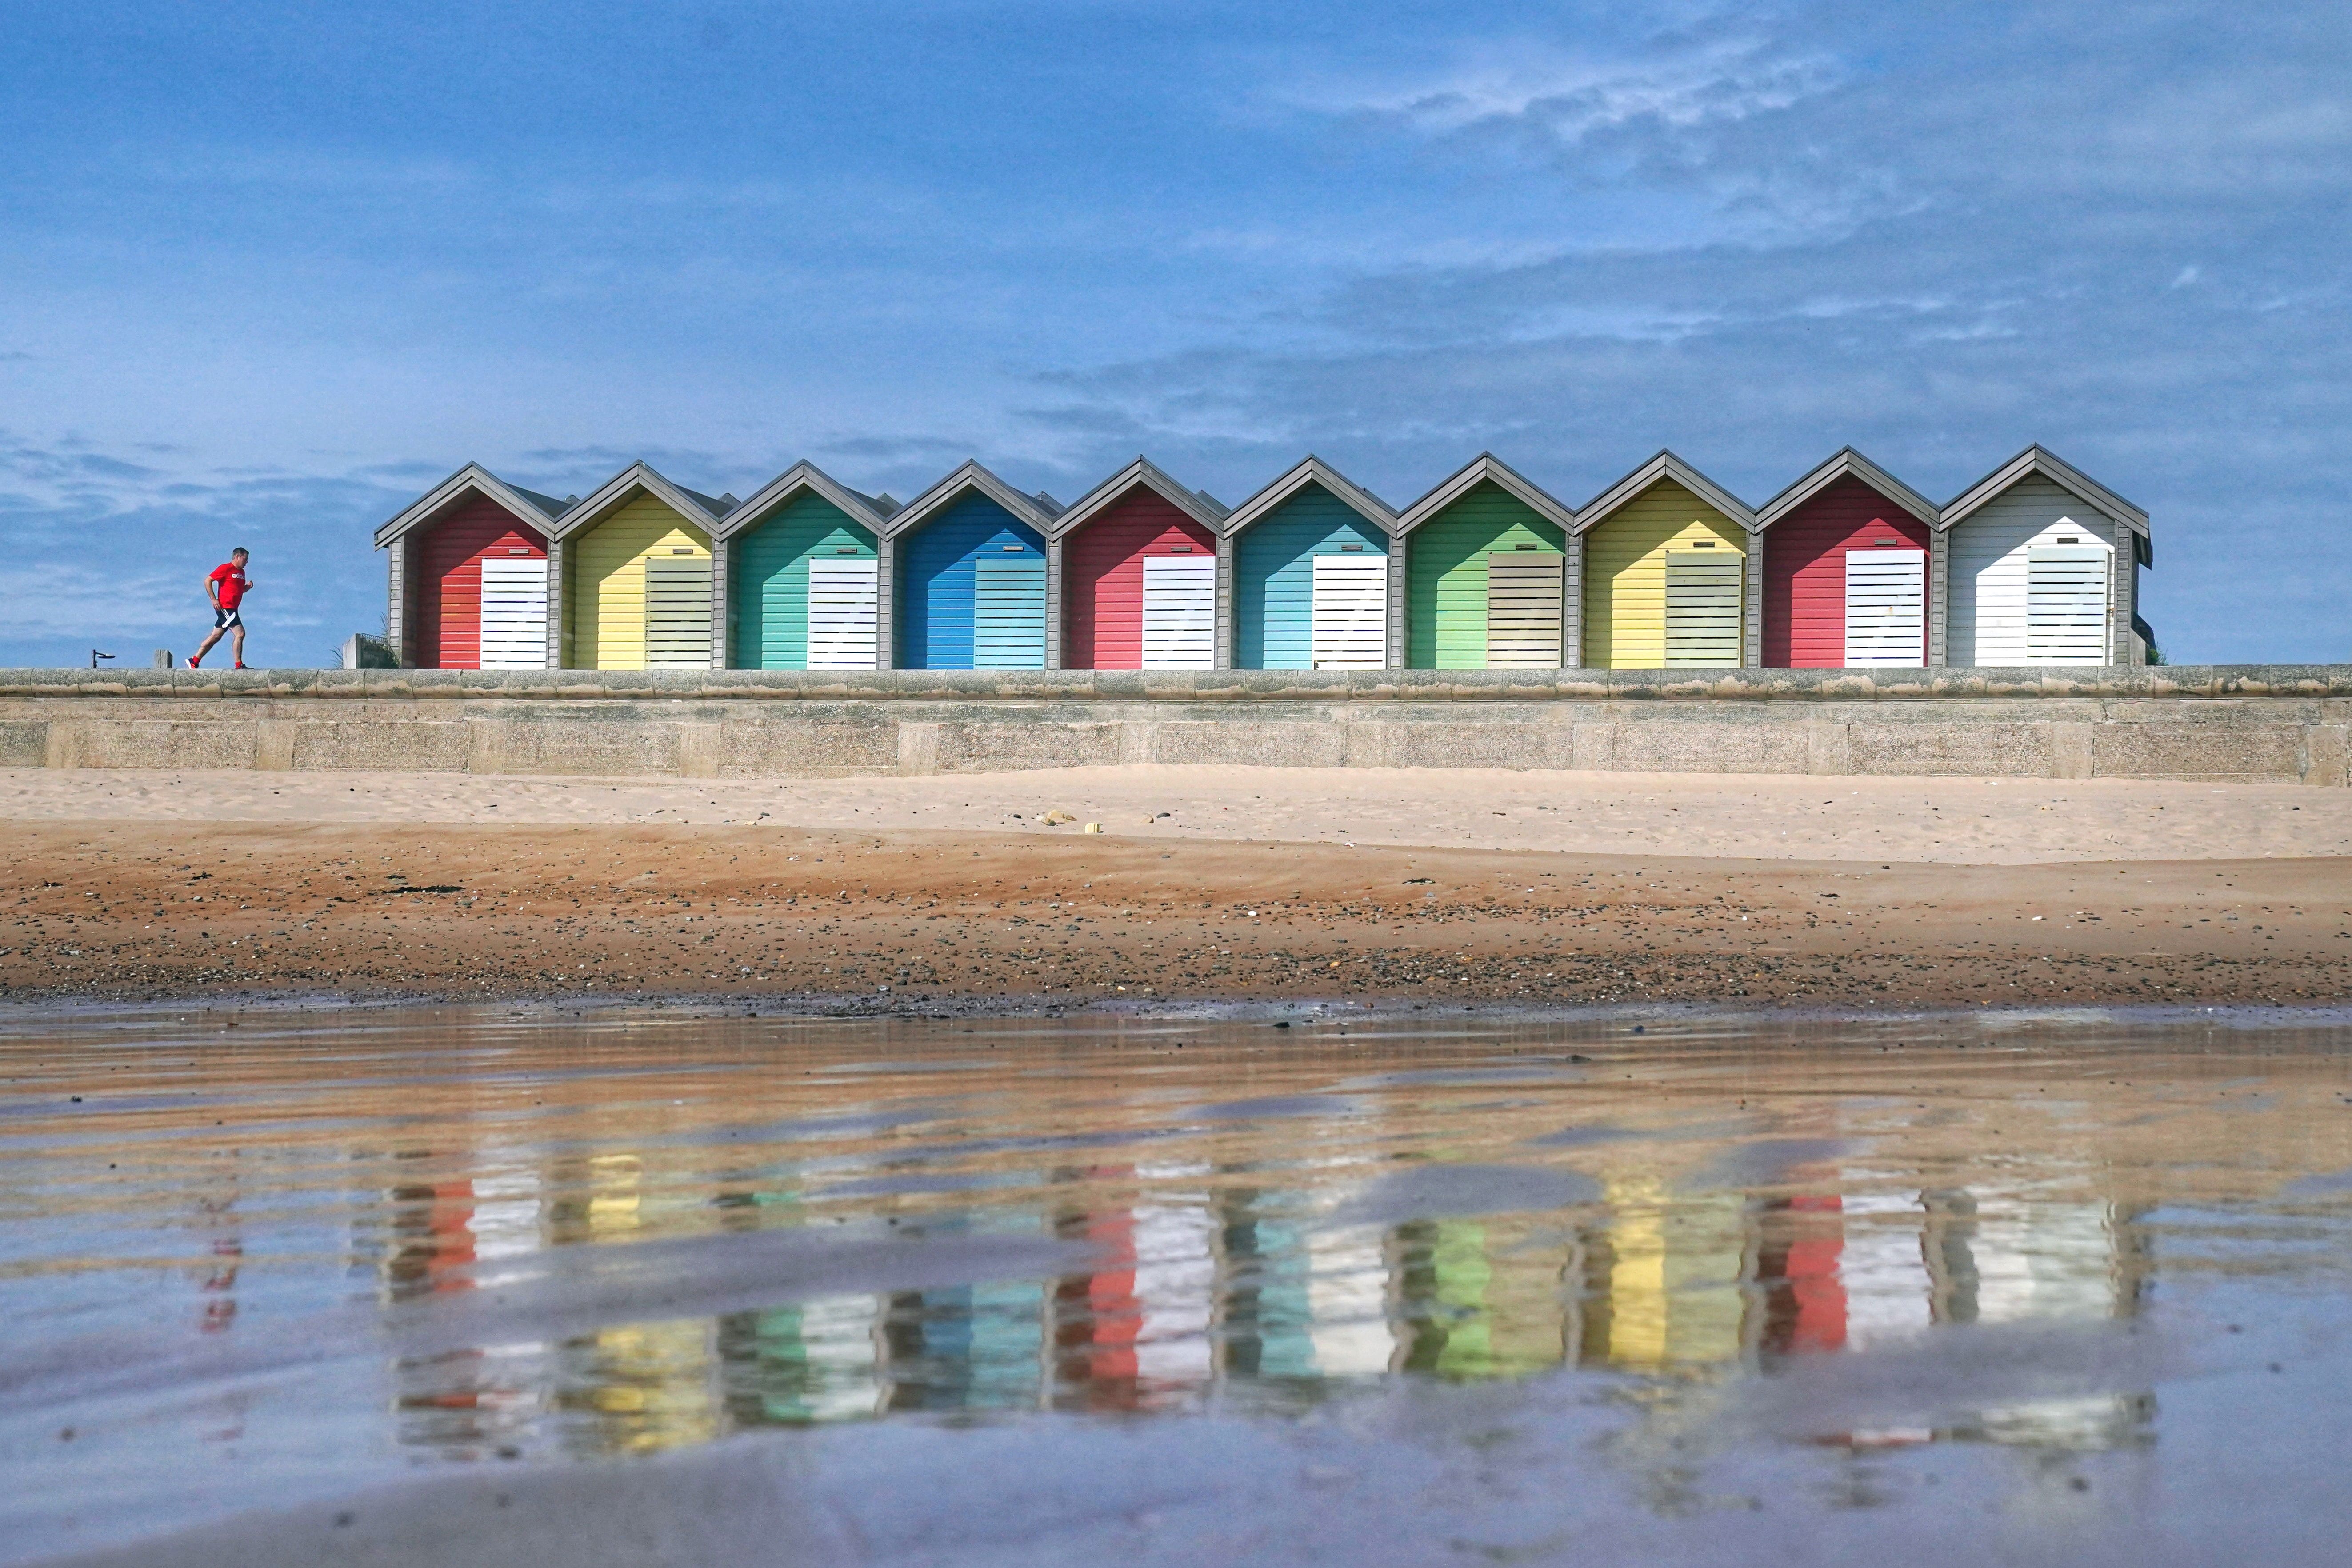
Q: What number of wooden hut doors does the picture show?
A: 10